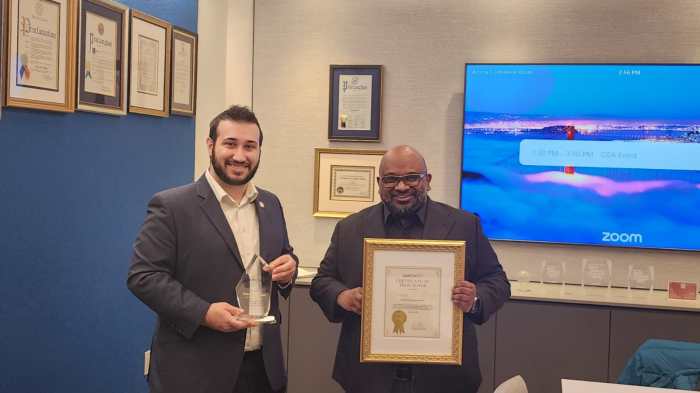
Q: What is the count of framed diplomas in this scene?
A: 7